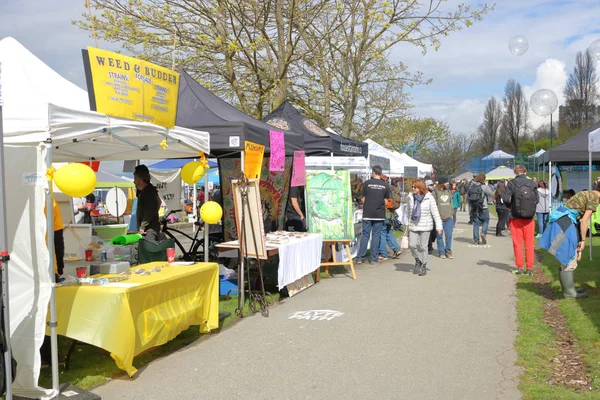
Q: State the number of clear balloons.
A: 3